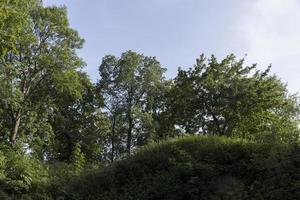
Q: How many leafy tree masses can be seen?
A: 3